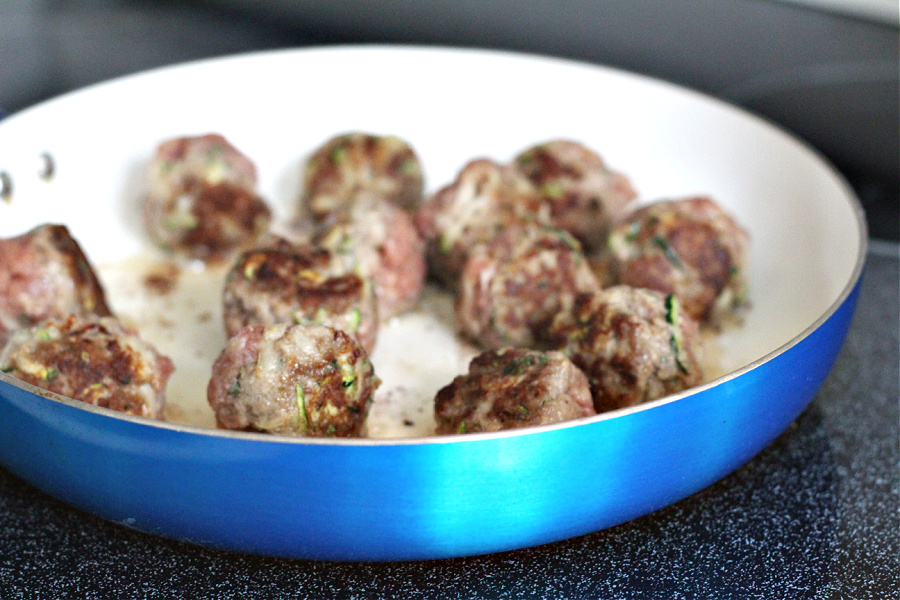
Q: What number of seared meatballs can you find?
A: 13